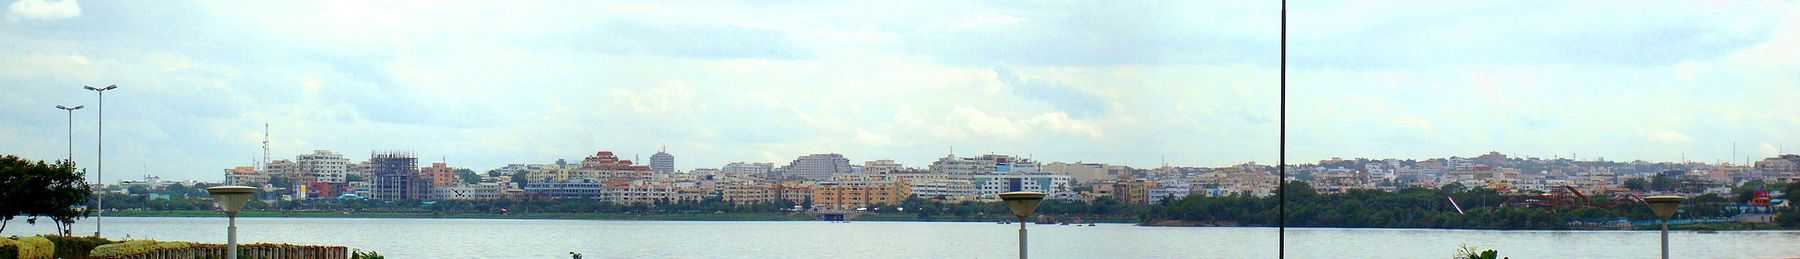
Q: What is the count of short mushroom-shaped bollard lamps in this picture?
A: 3